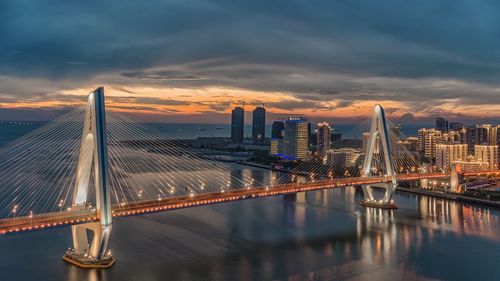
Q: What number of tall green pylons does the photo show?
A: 0